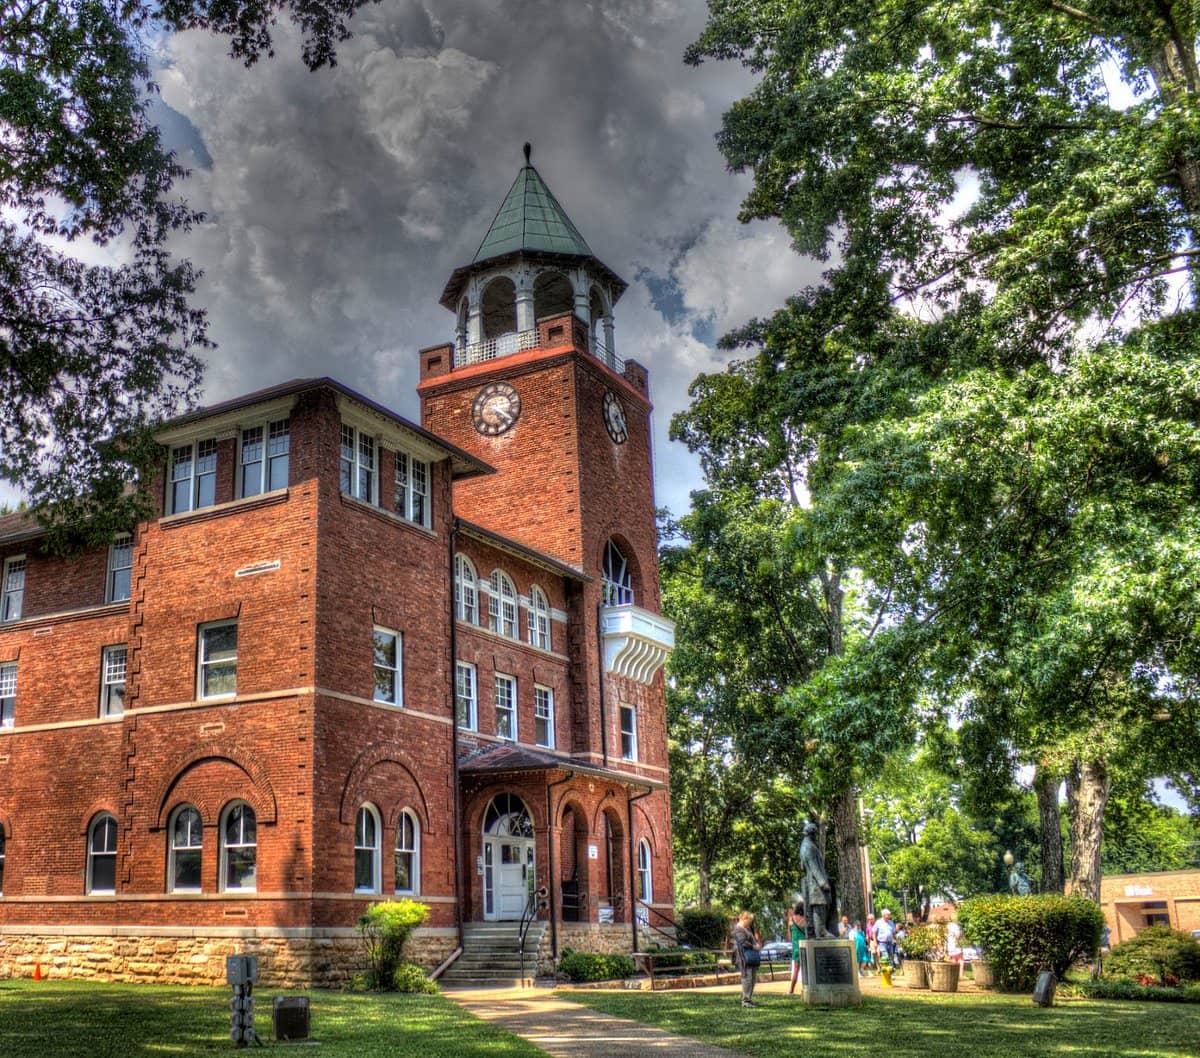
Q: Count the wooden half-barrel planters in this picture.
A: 3